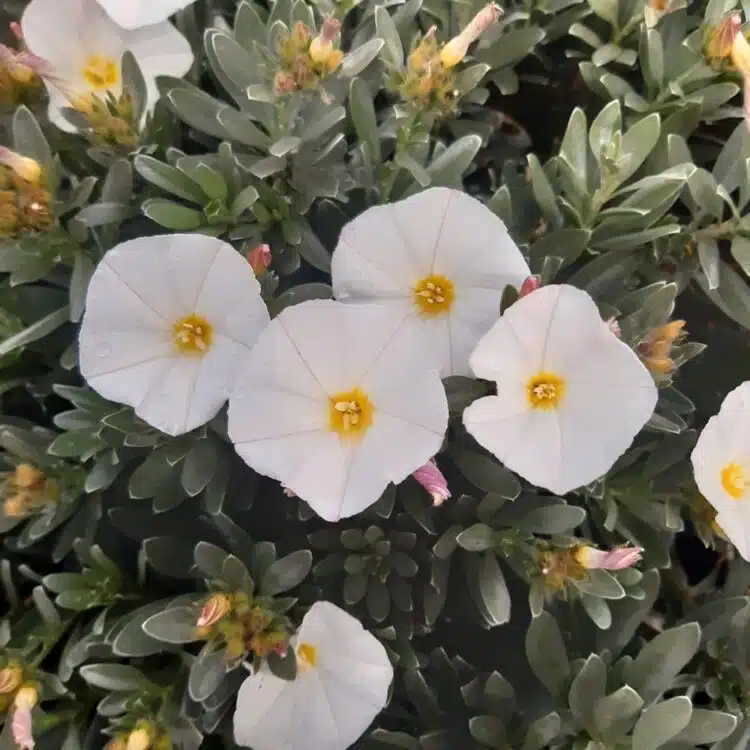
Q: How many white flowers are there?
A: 8